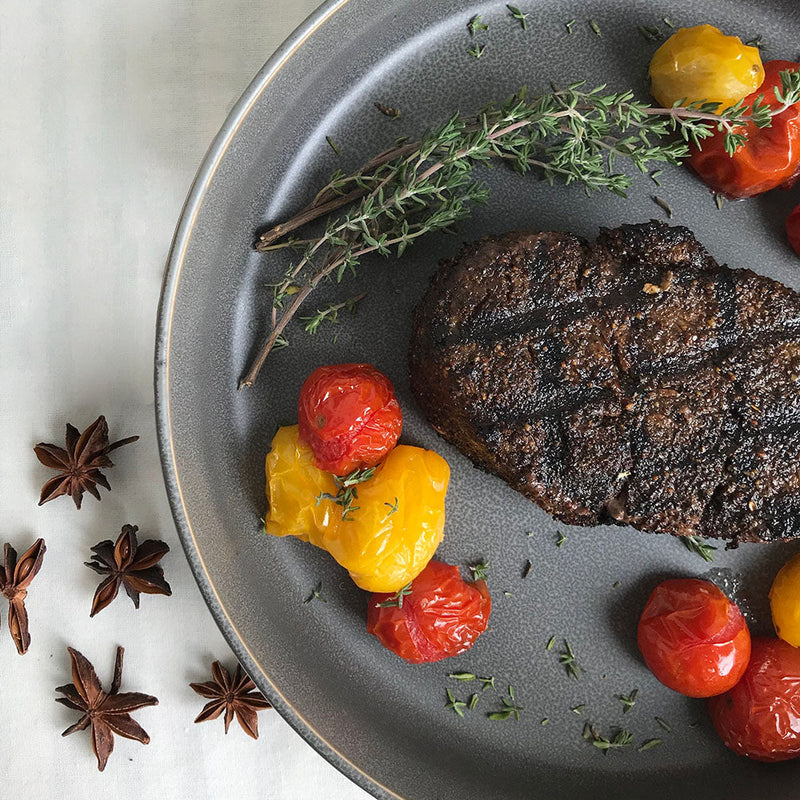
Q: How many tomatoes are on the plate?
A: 10